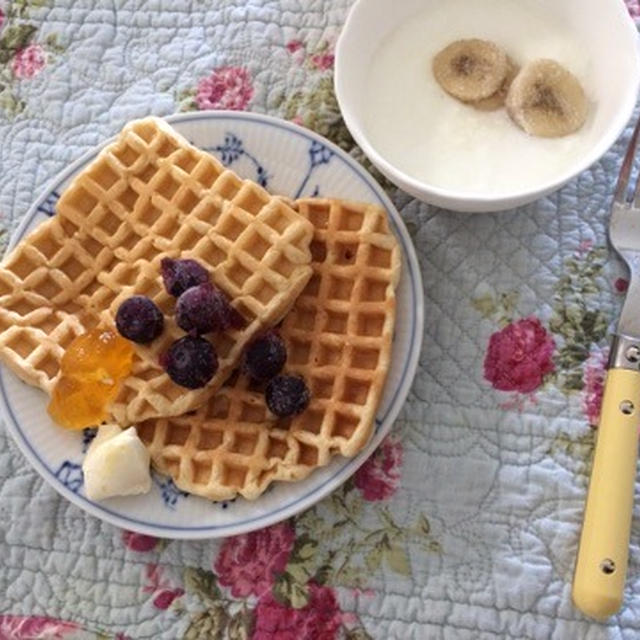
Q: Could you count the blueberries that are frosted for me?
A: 6